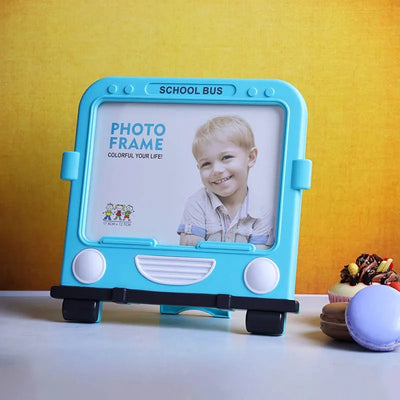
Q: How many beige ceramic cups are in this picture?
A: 0